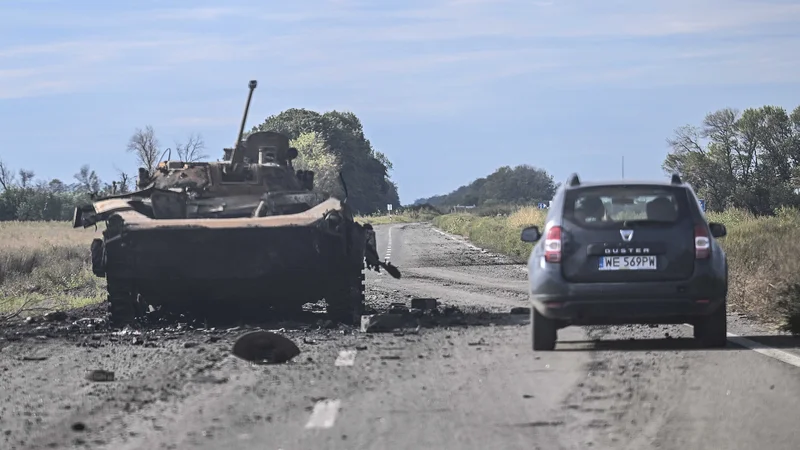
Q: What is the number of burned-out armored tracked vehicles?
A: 1